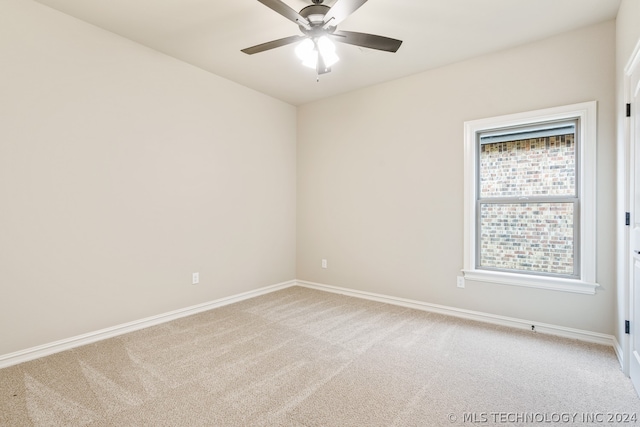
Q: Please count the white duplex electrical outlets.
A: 3